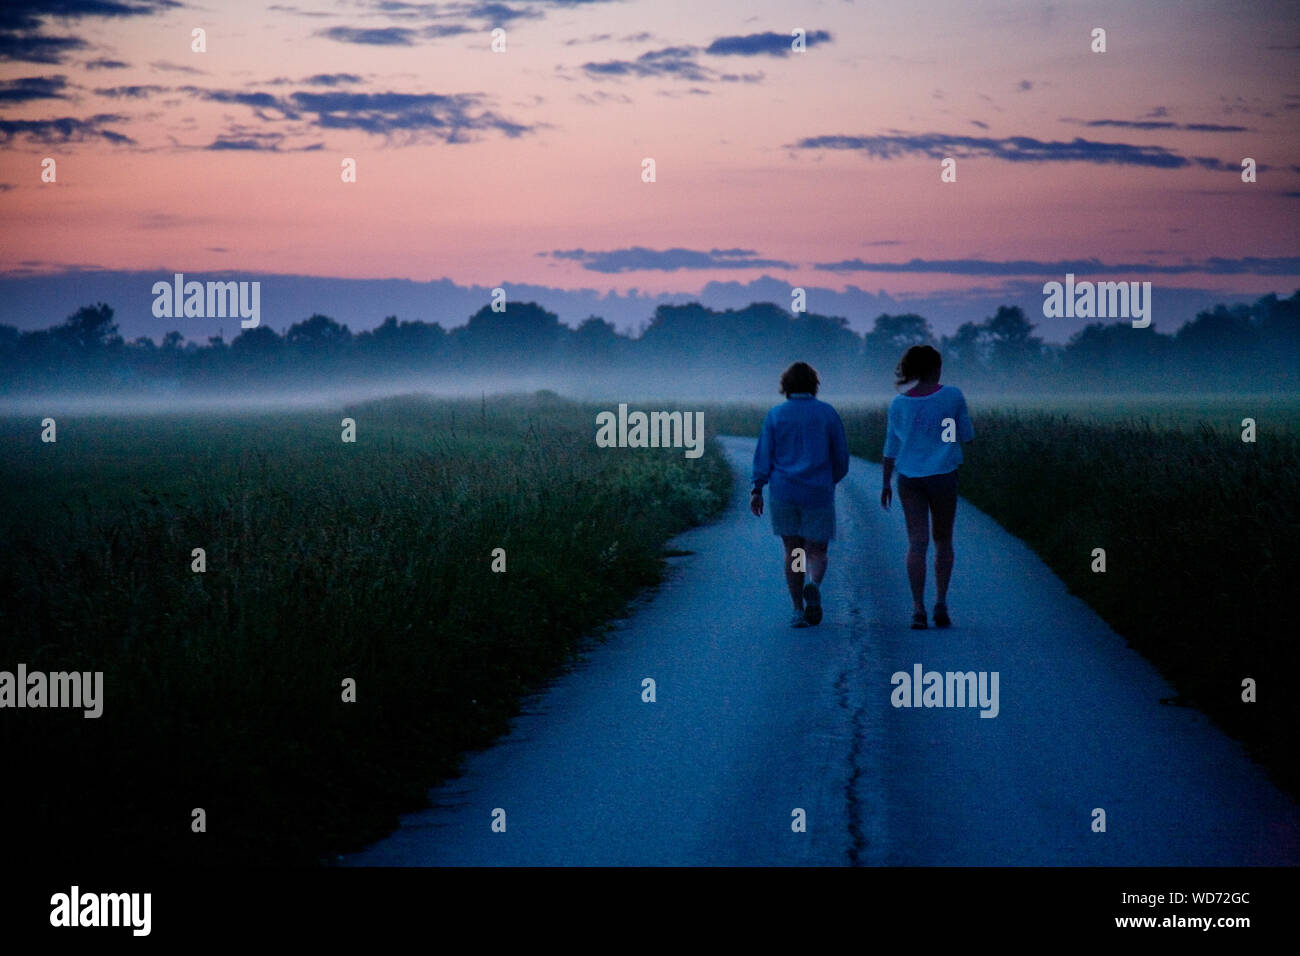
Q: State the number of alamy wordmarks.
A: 6